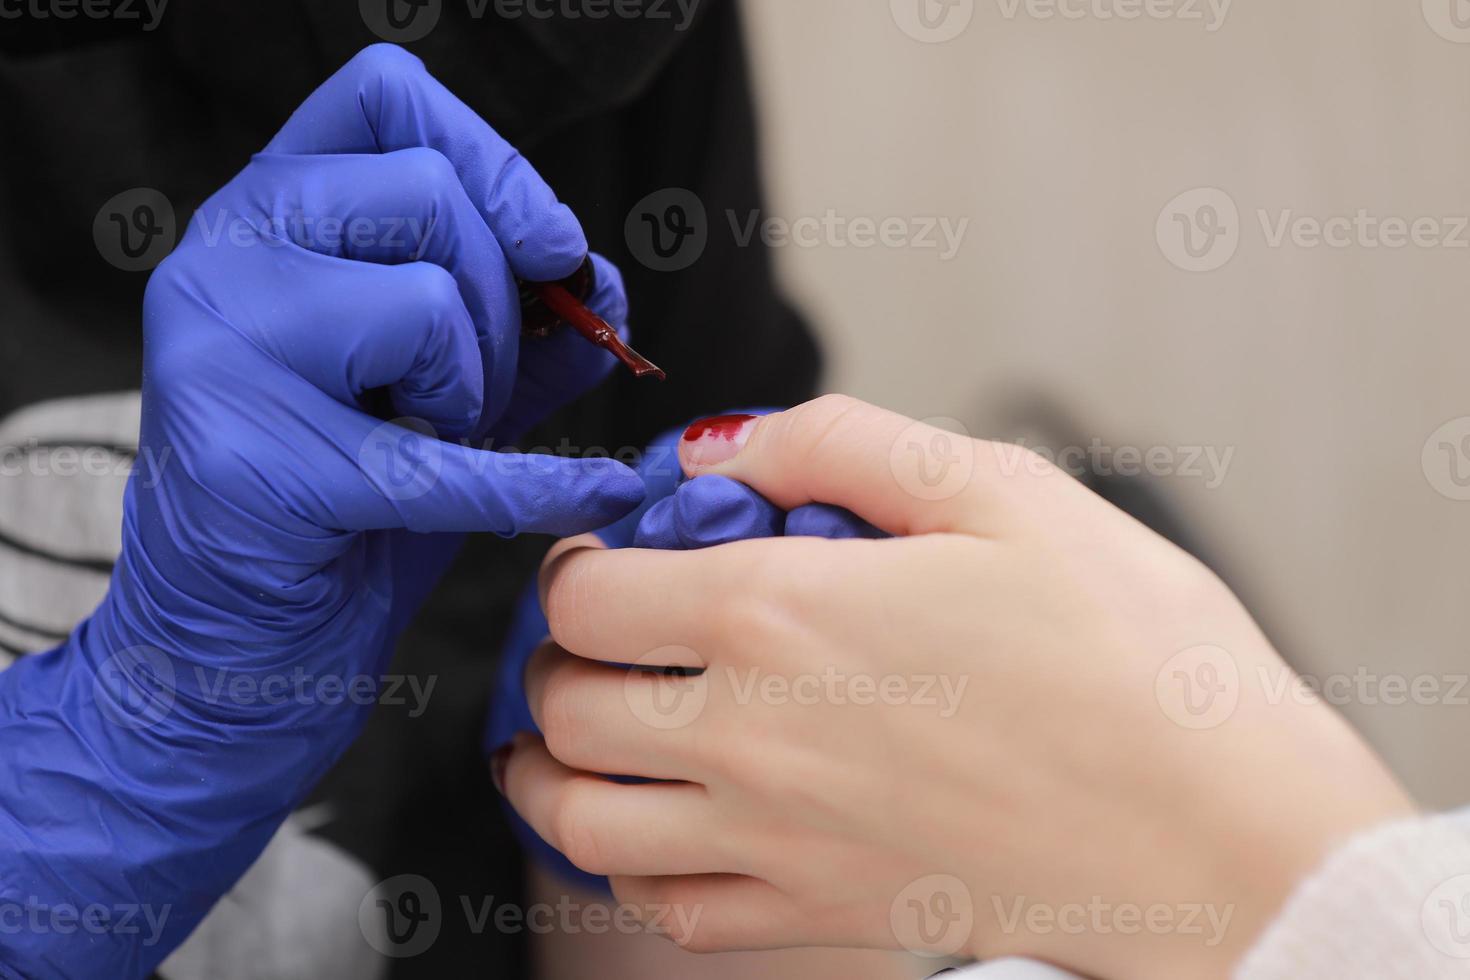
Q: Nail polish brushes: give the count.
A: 1